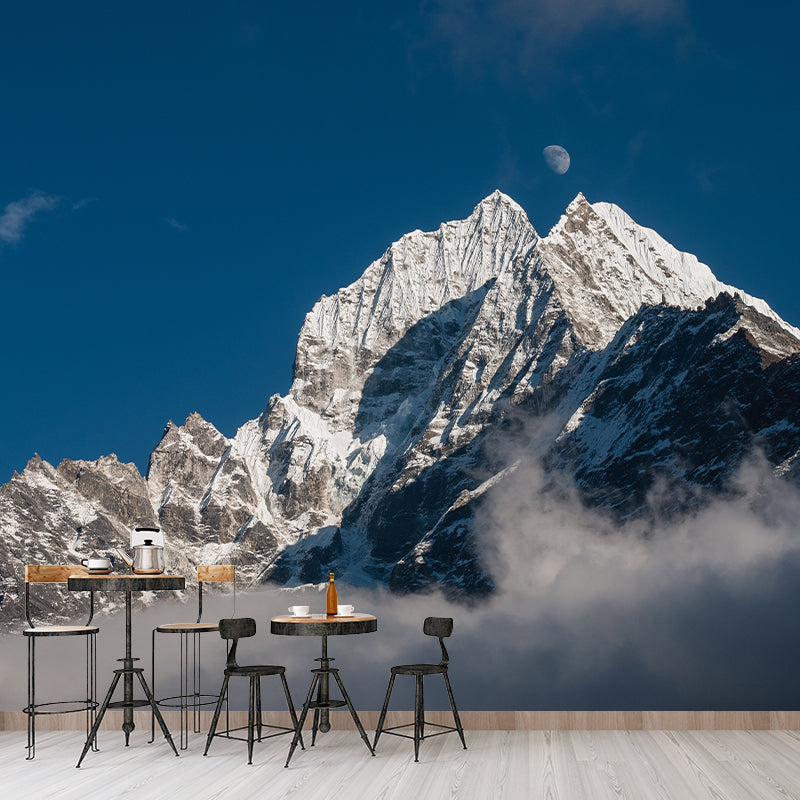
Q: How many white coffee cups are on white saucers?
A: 2